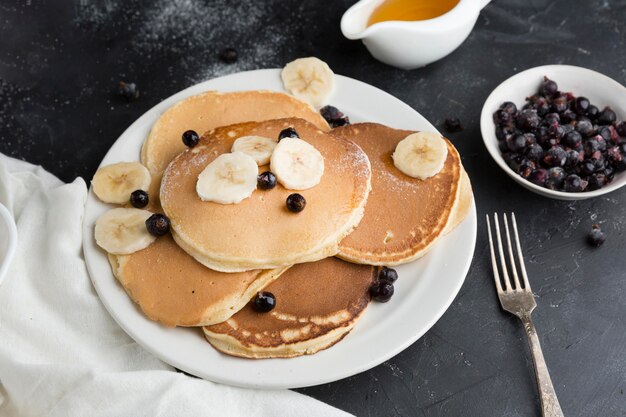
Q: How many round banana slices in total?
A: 7